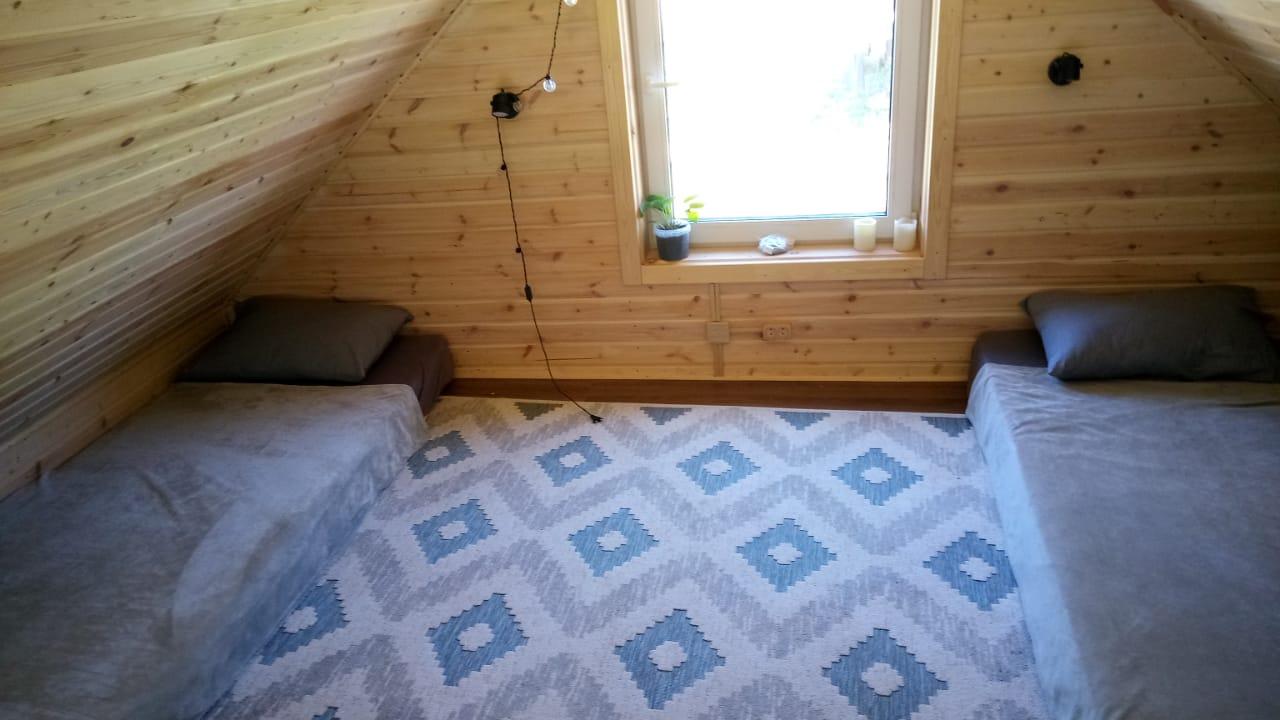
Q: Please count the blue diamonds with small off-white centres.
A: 12